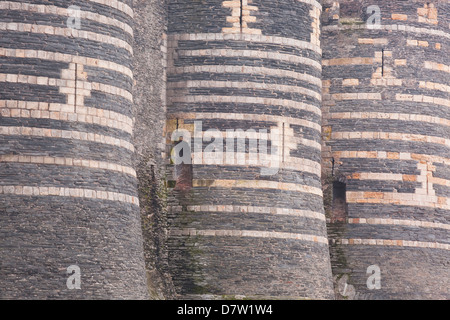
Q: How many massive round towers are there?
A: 3